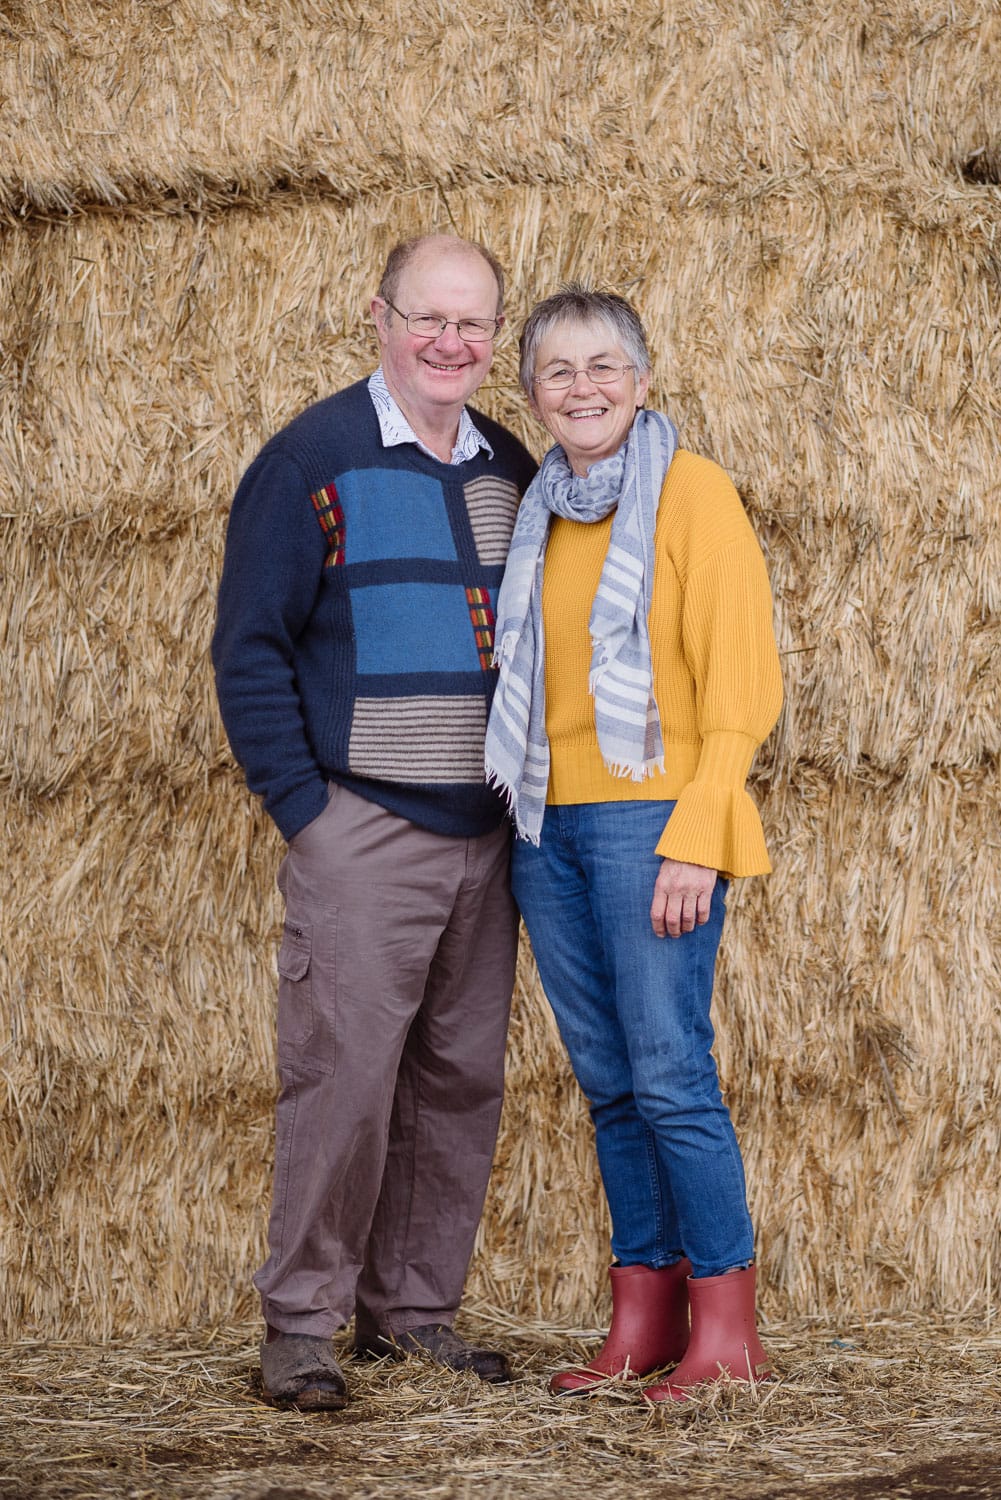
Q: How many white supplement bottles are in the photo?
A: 0